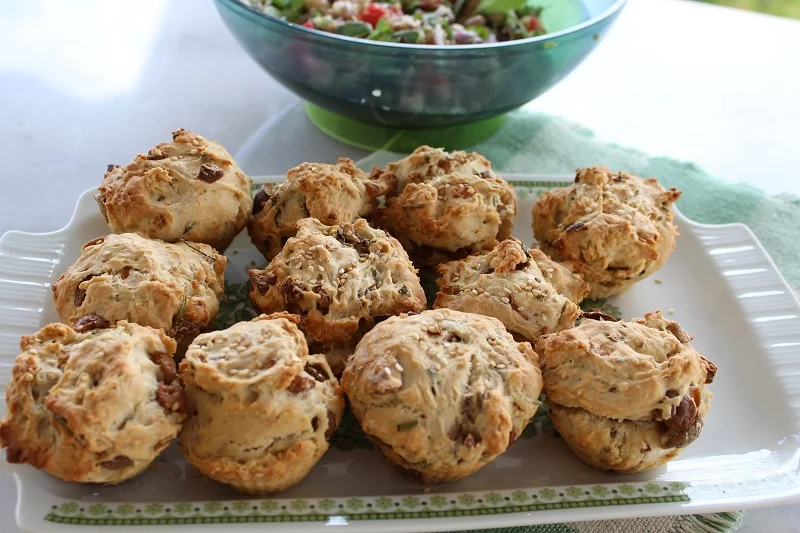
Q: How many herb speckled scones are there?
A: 11